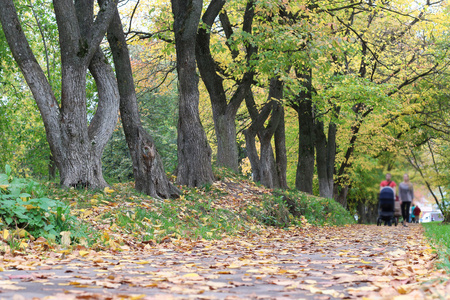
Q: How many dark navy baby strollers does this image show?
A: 1